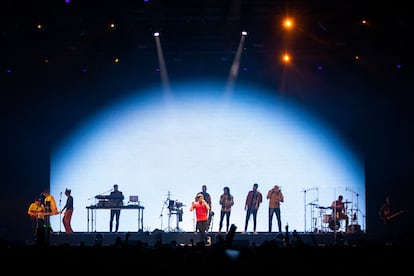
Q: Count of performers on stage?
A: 11